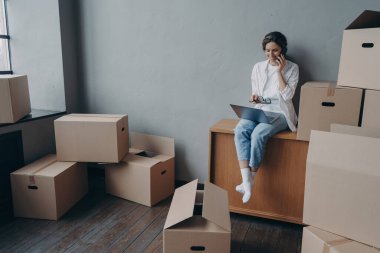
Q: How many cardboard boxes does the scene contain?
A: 10